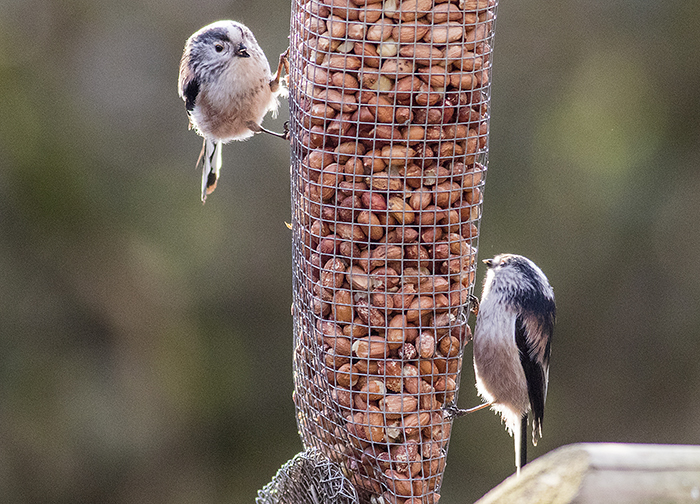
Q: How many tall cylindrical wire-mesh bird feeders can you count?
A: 1